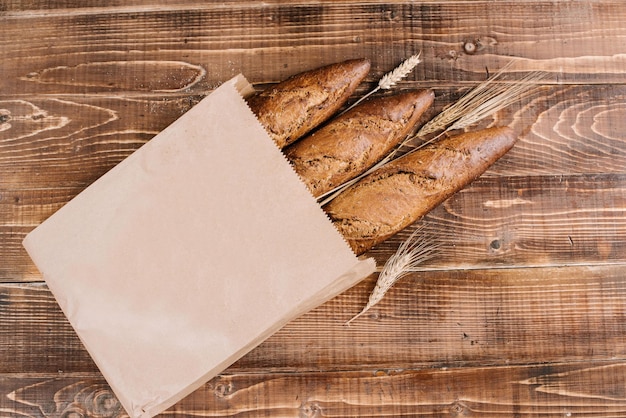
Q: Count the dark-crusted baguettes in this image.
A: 3